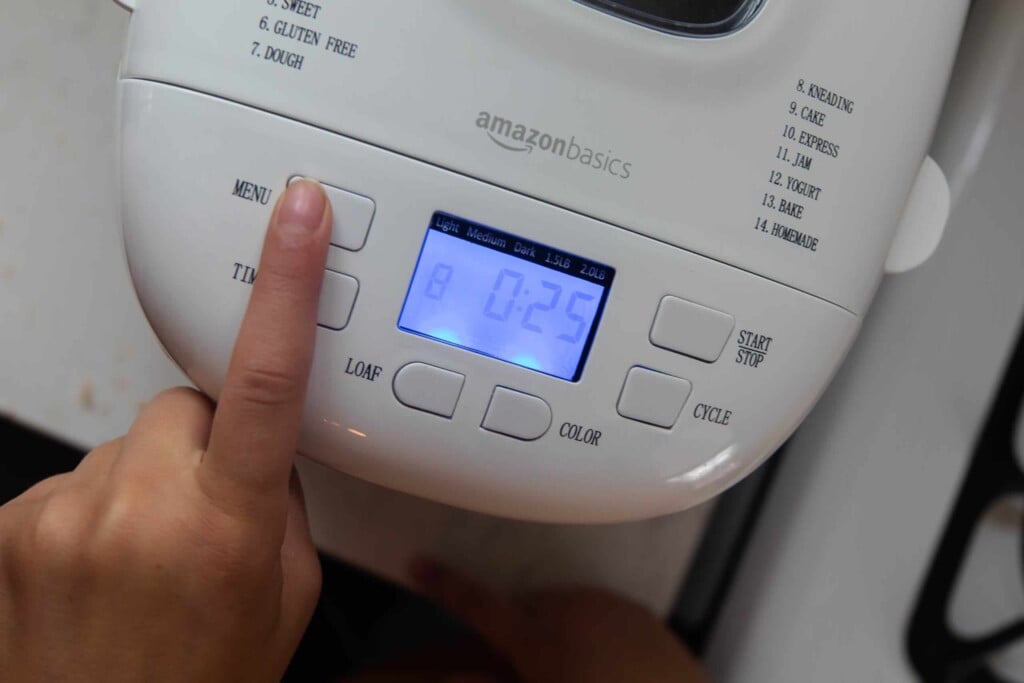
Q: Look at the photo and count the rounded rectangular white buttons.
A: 4